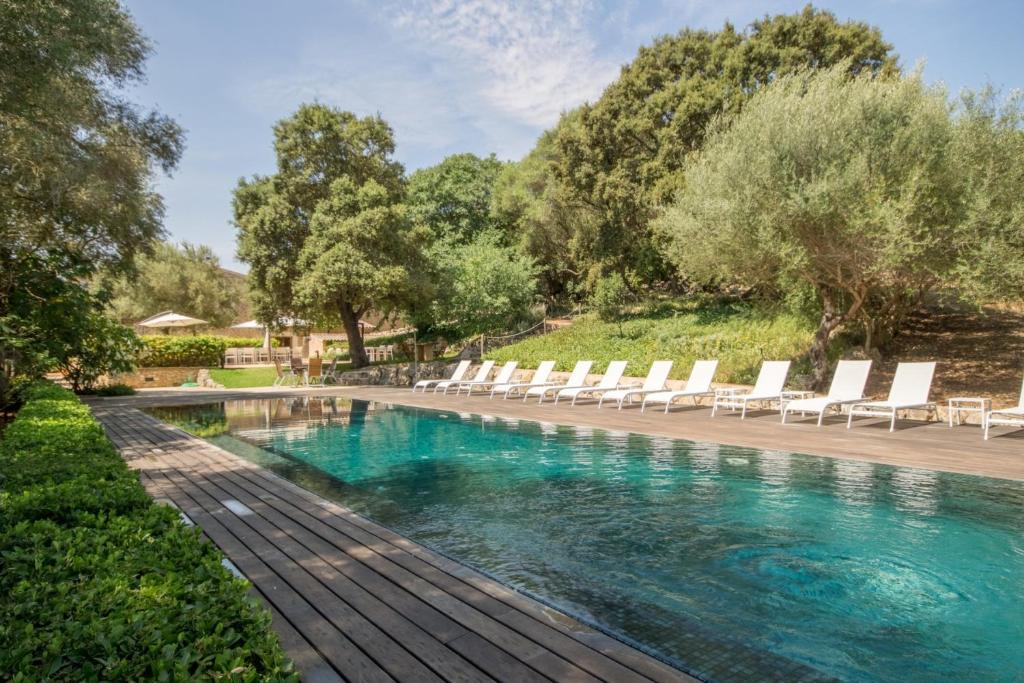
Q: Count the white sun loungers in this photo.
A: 12